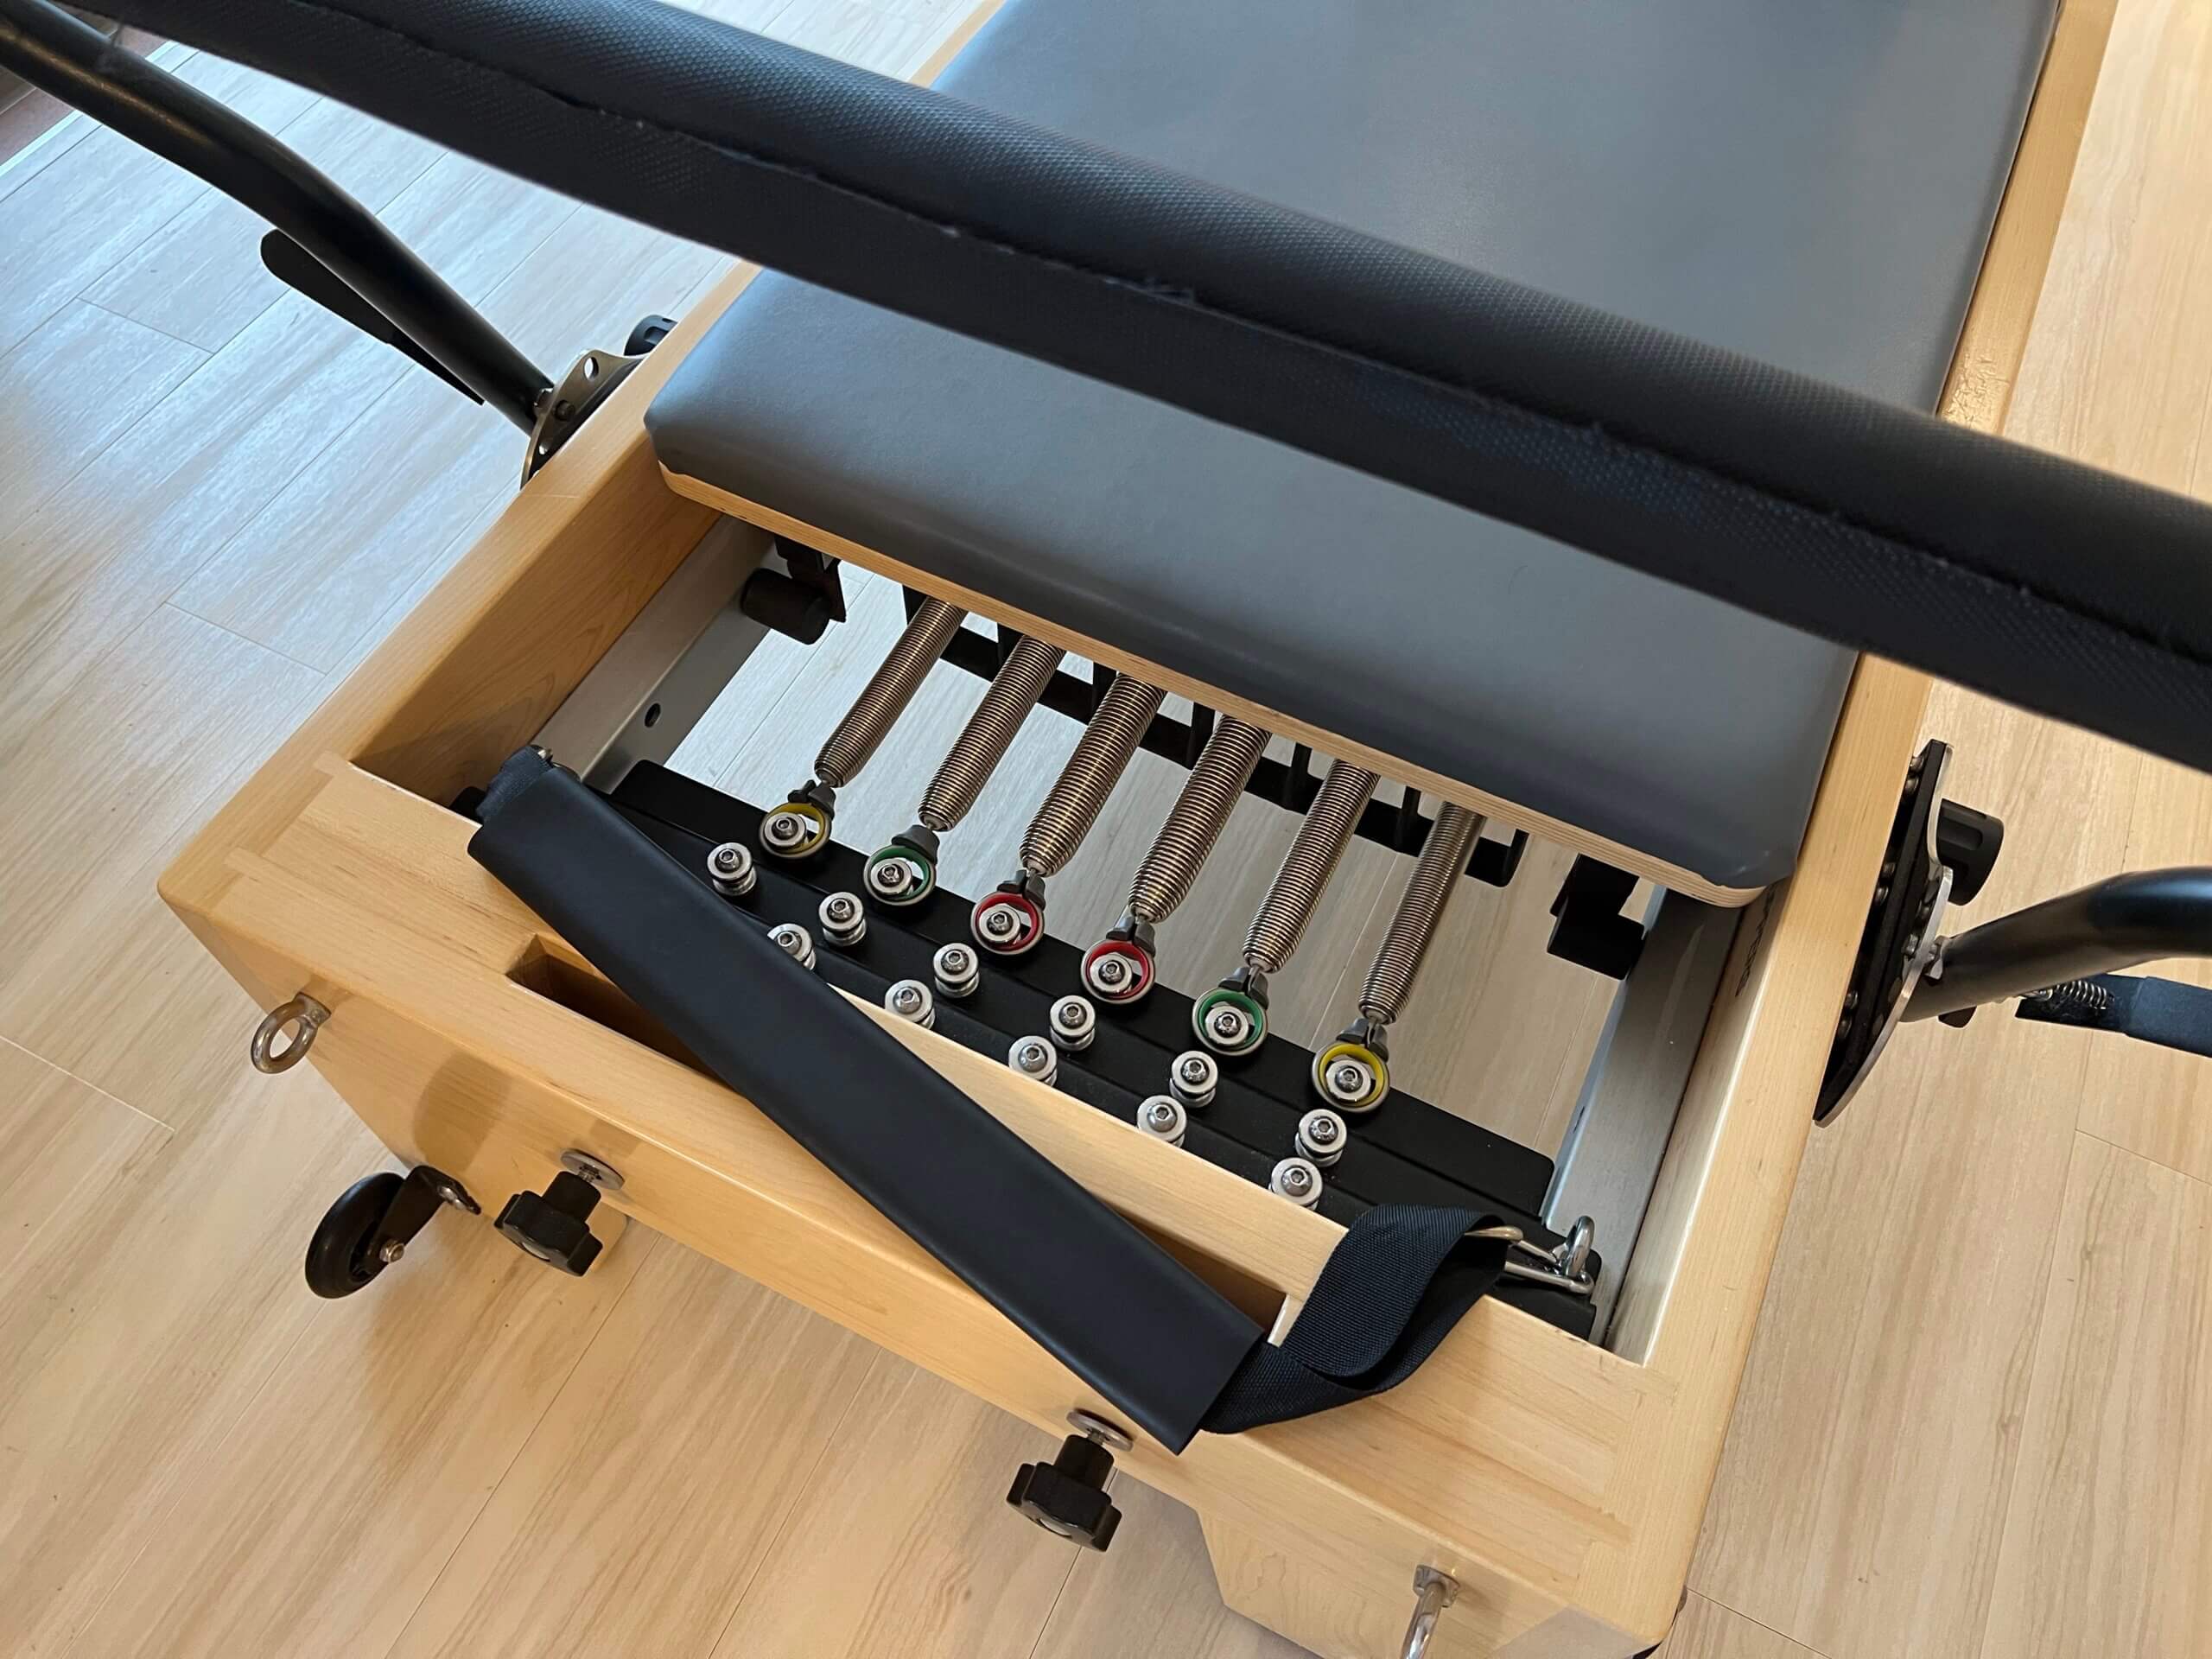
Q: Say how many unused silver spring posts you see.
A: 11